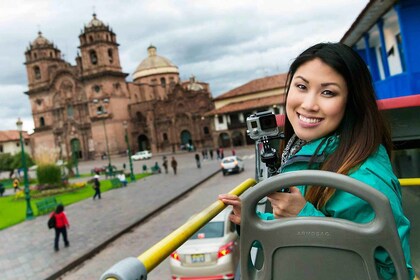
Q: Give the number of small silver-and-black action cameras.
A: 1